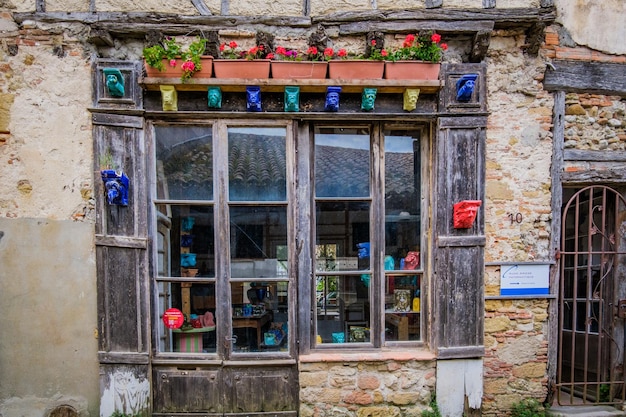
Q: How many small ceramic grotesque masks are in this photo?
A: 11